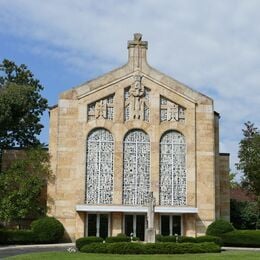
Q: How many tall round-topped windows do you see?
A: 3